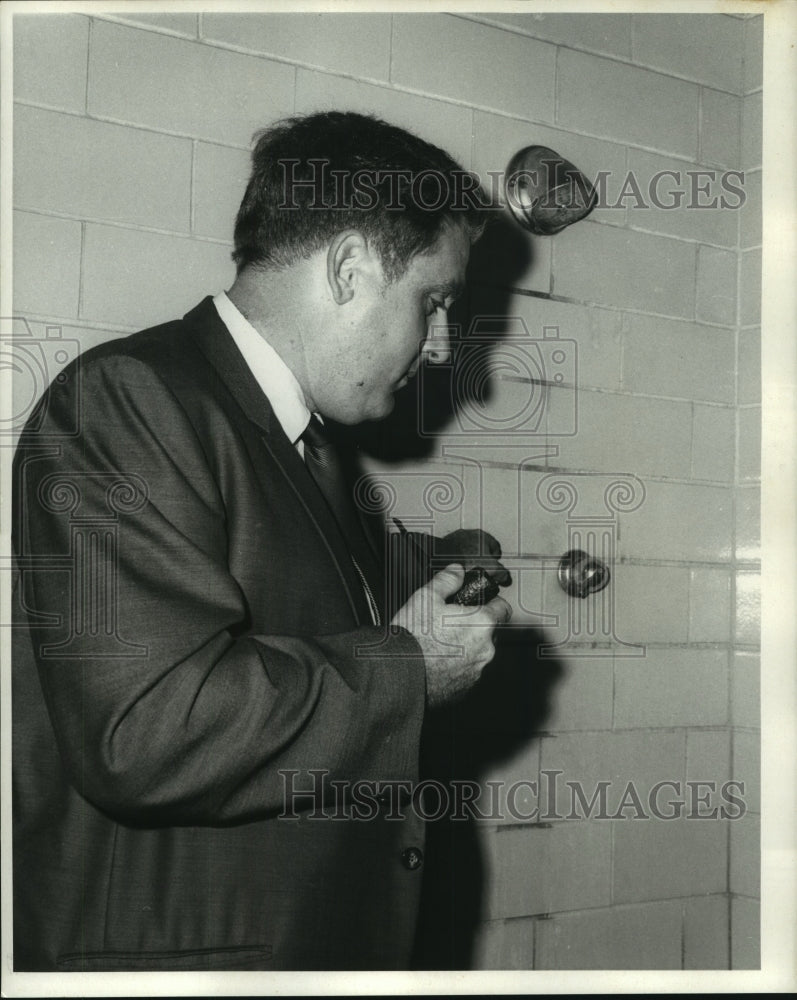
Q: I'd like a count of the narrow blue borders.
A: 0